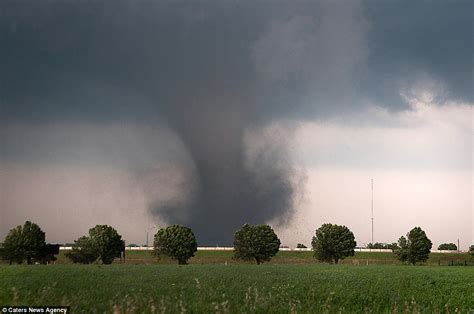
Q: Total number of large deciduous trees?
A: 6